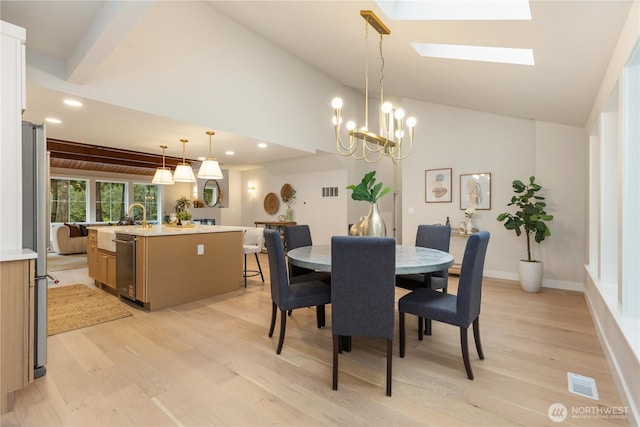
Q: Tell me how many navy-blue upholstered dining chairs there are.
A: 5